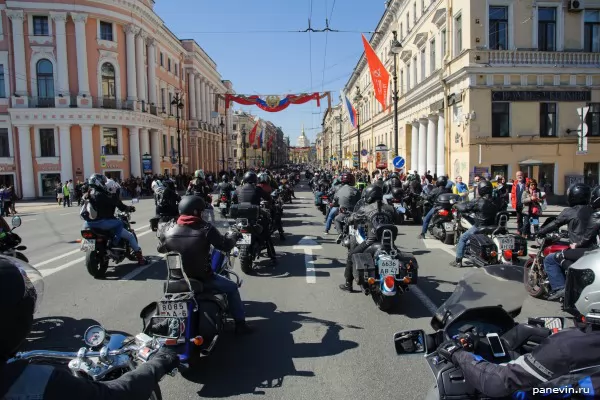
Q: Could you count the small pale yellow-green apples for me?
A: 0